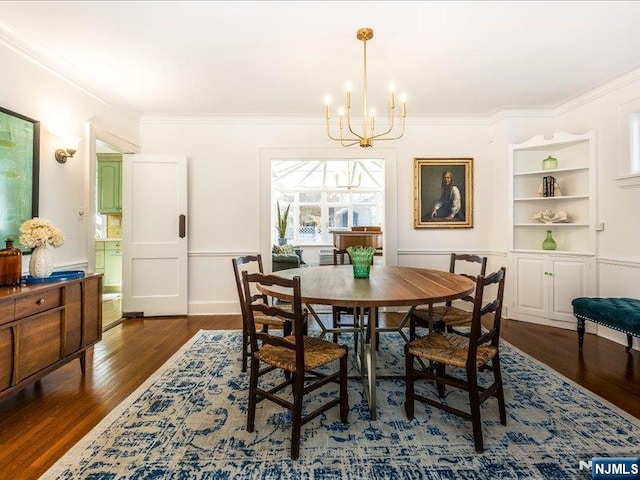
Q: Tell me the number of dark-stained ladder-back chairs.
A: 5